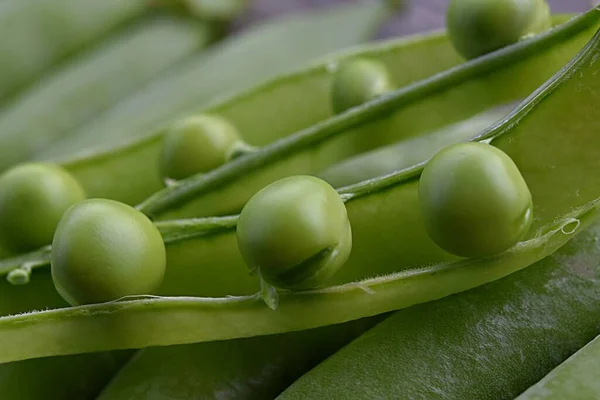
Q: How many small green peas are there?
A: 7